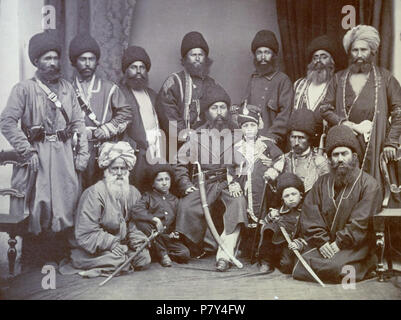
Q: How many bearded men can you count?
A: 11